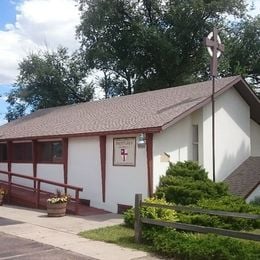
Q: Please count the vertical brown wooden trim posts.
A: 5